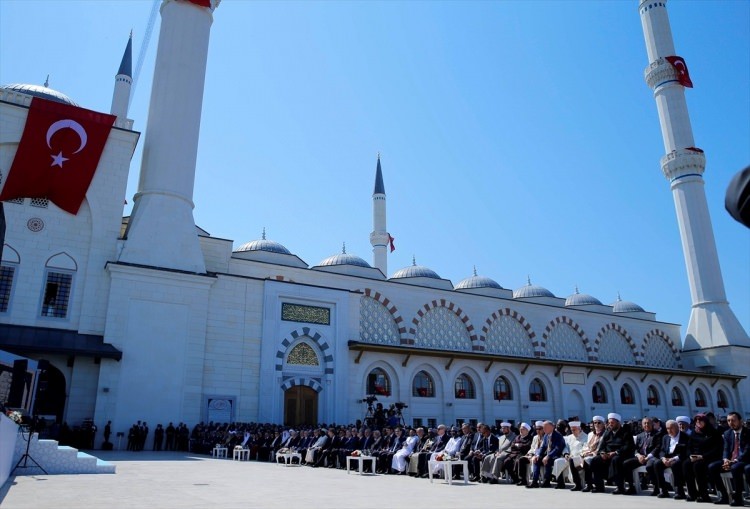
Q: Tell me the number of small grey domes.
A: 7